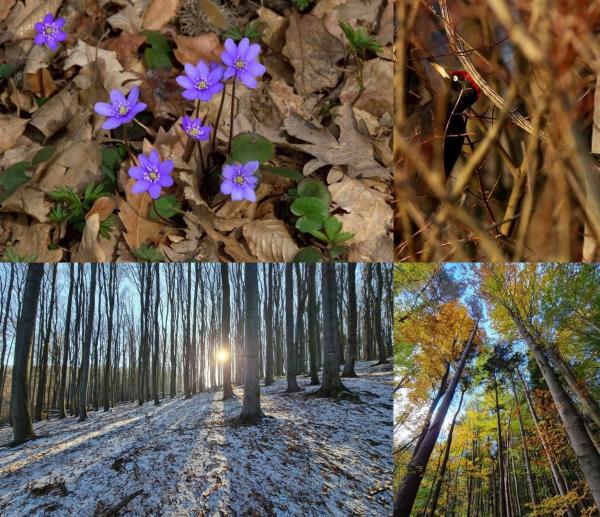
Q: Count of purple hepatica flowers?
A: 7